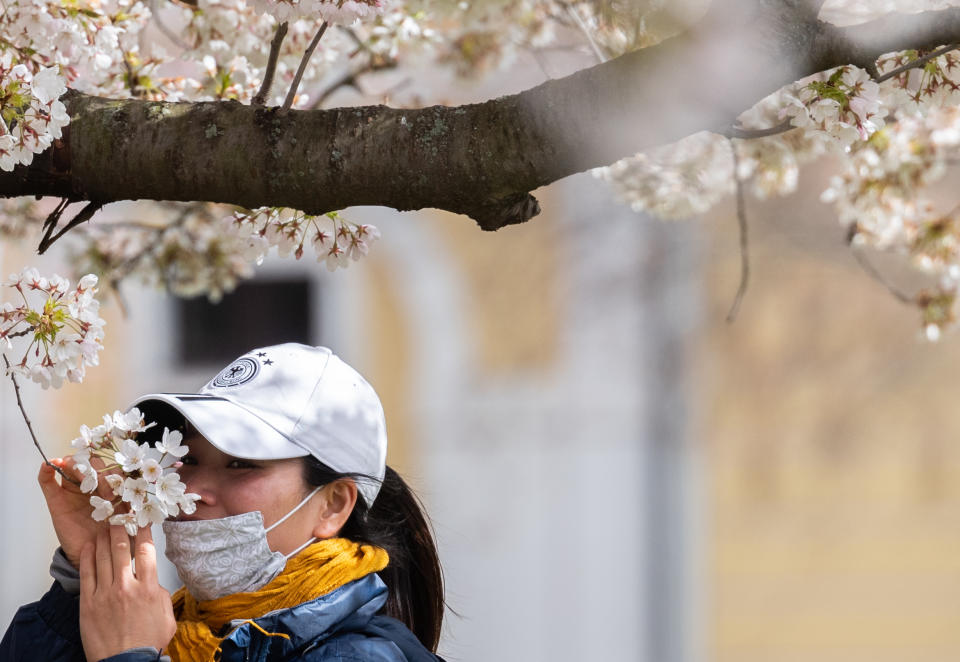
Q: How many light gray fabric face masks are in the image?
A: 1